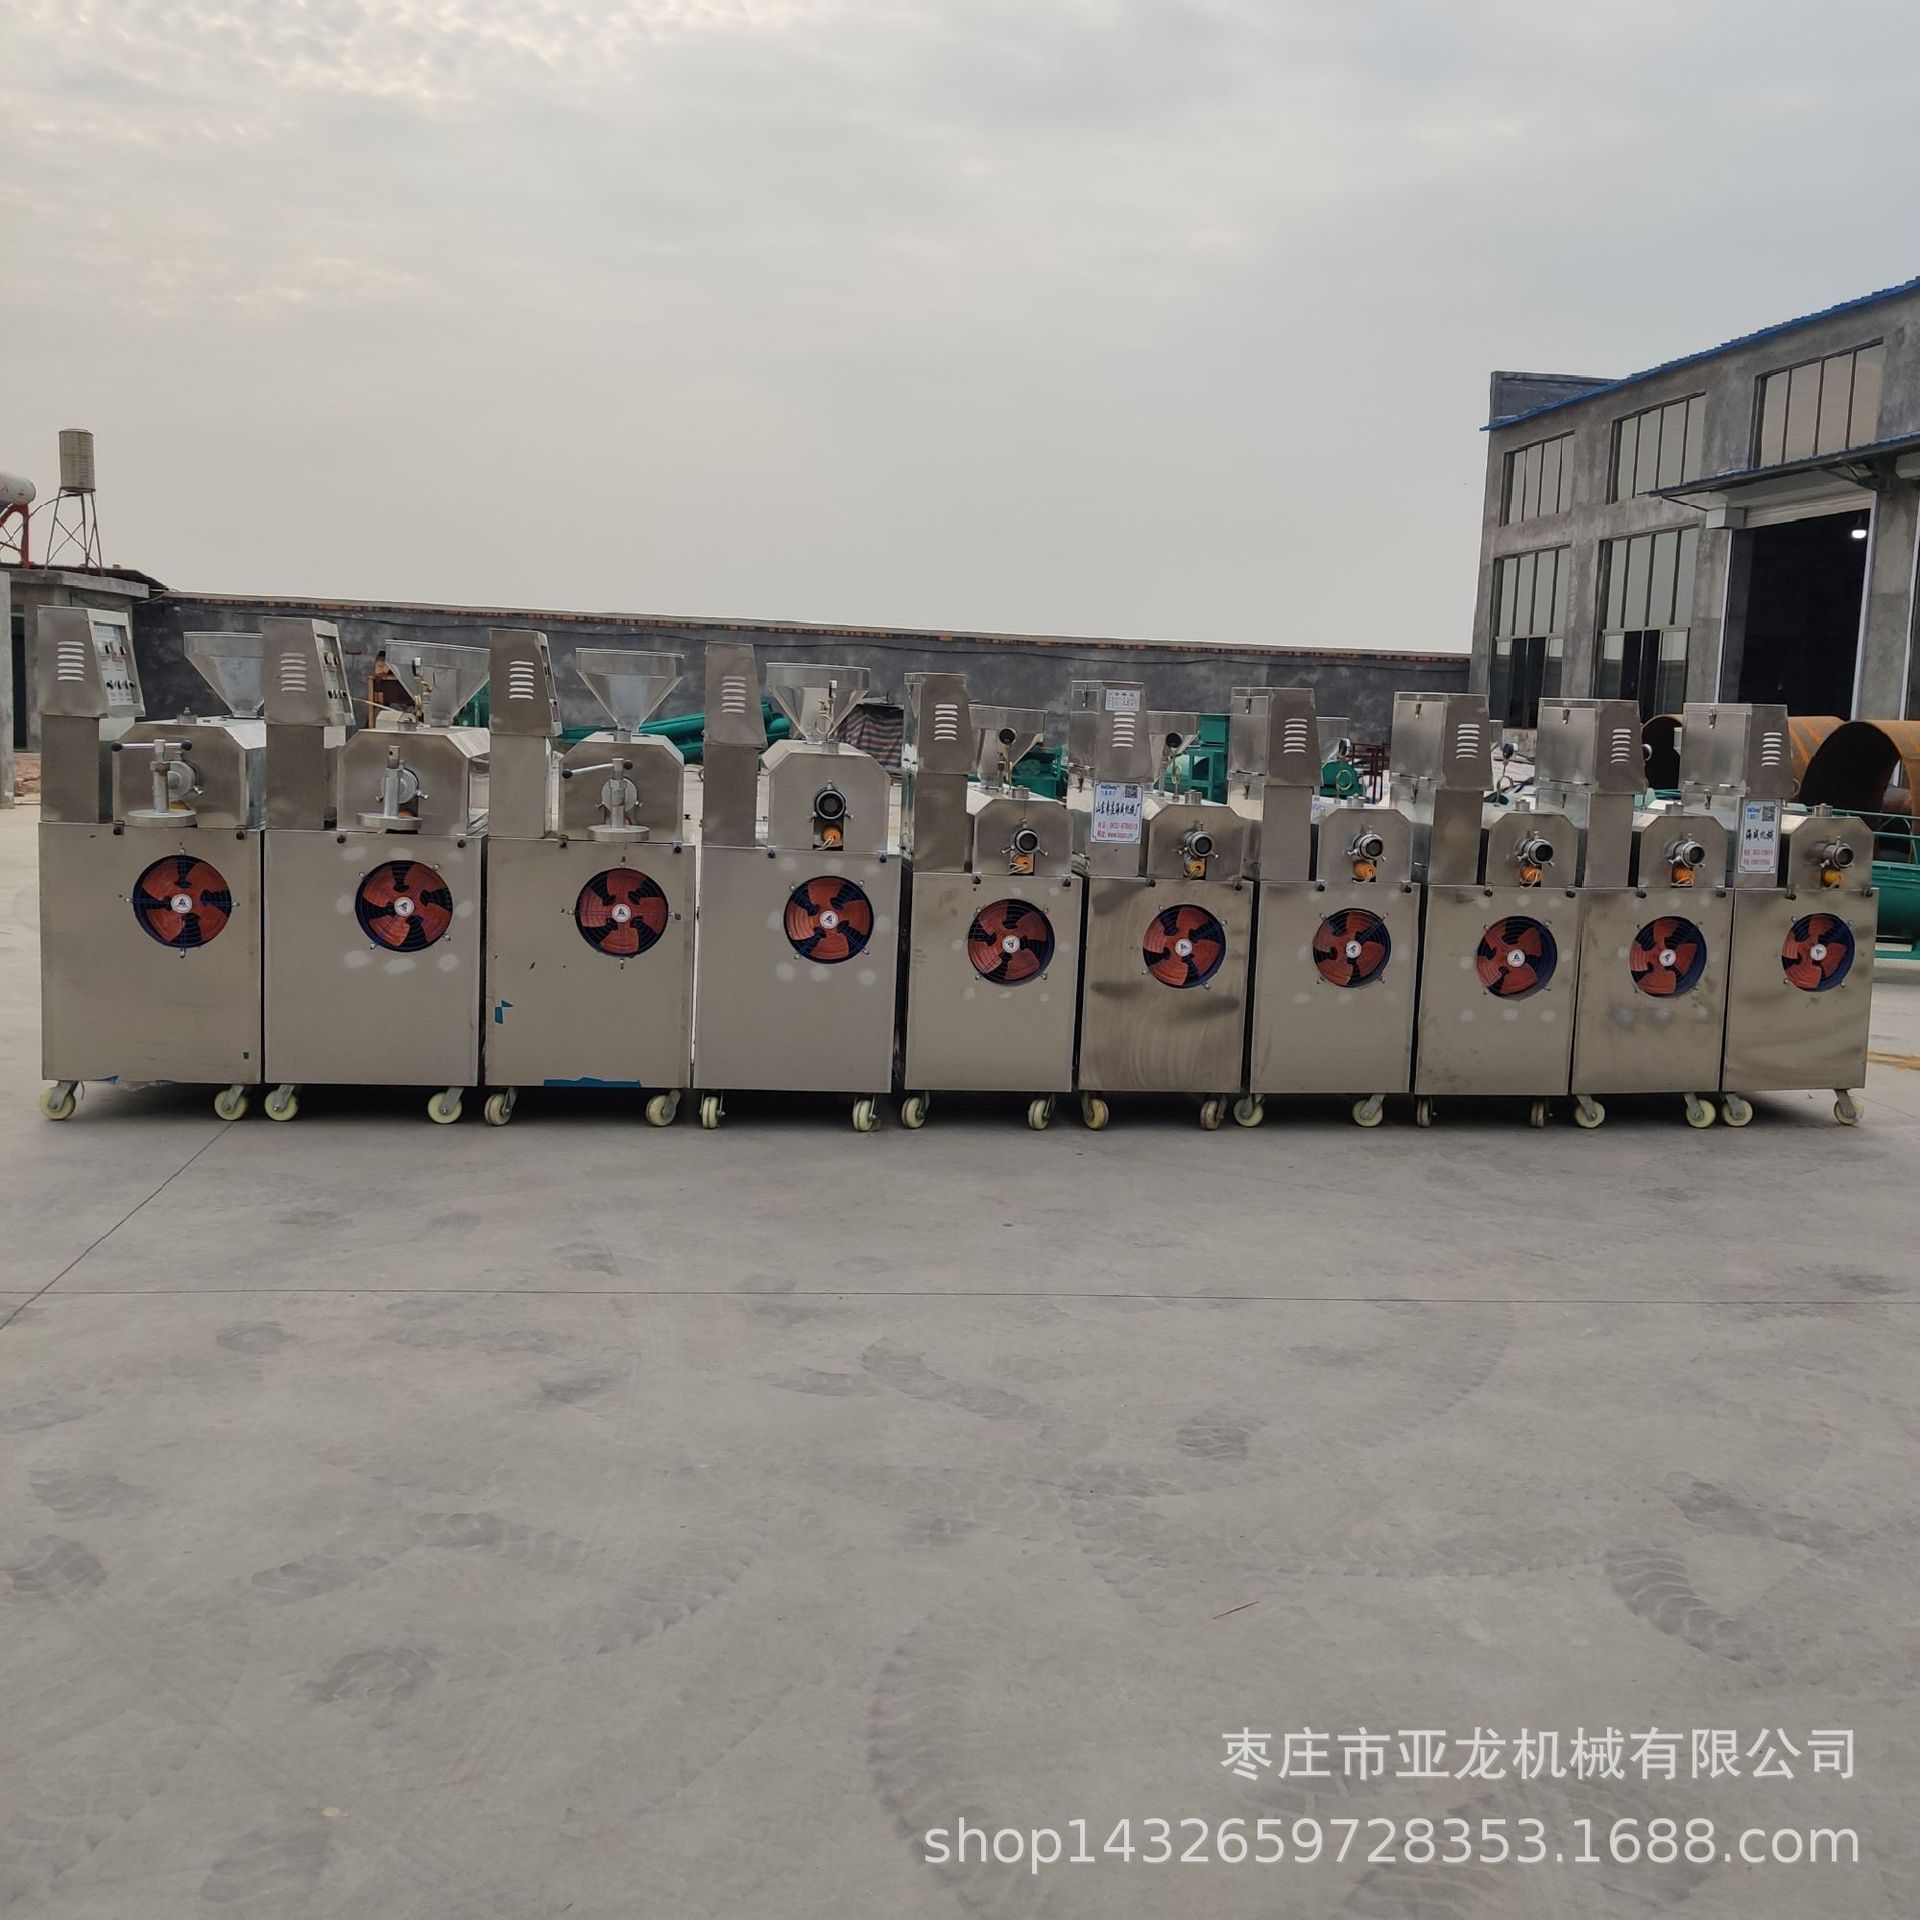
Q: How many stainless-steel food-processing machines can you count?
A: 10